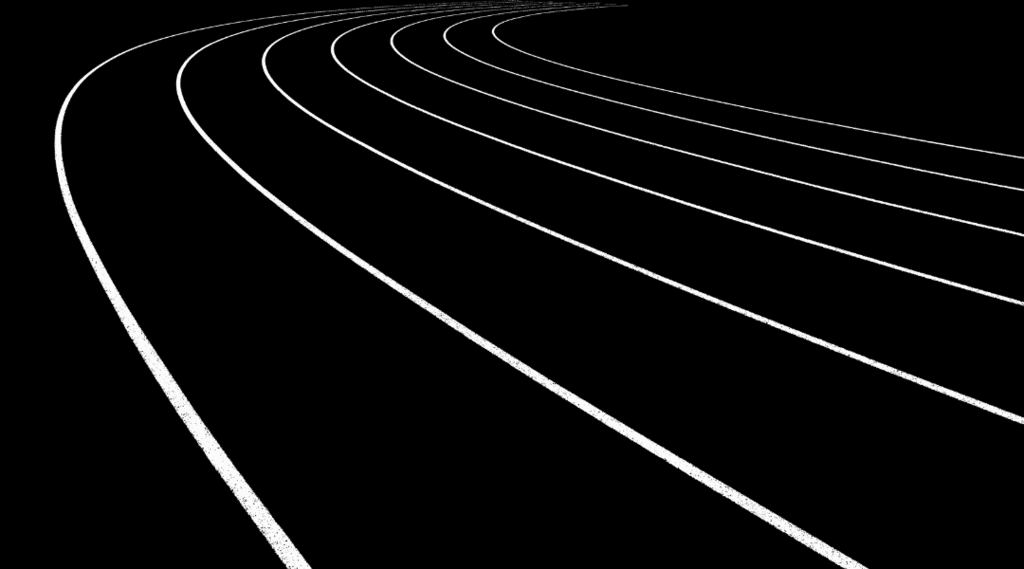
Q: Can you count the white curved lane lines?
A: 7